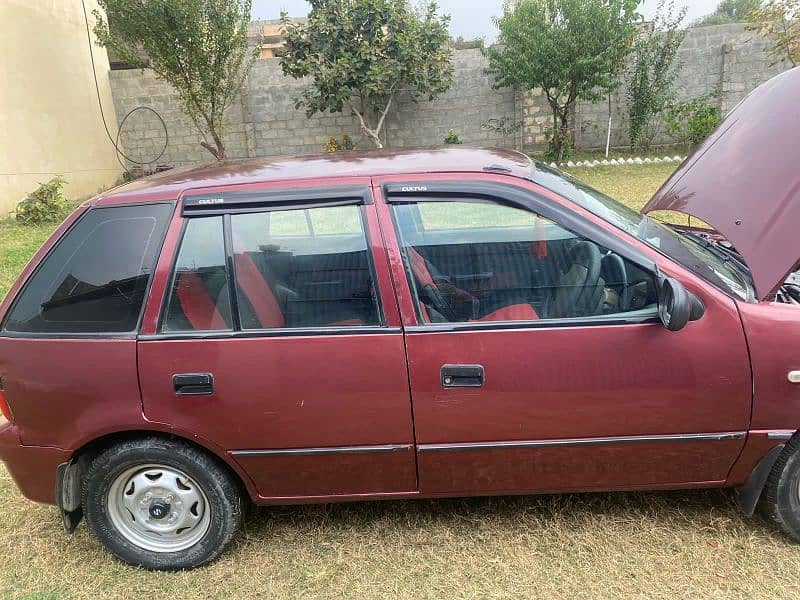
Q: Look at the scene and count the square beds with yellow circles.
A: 0